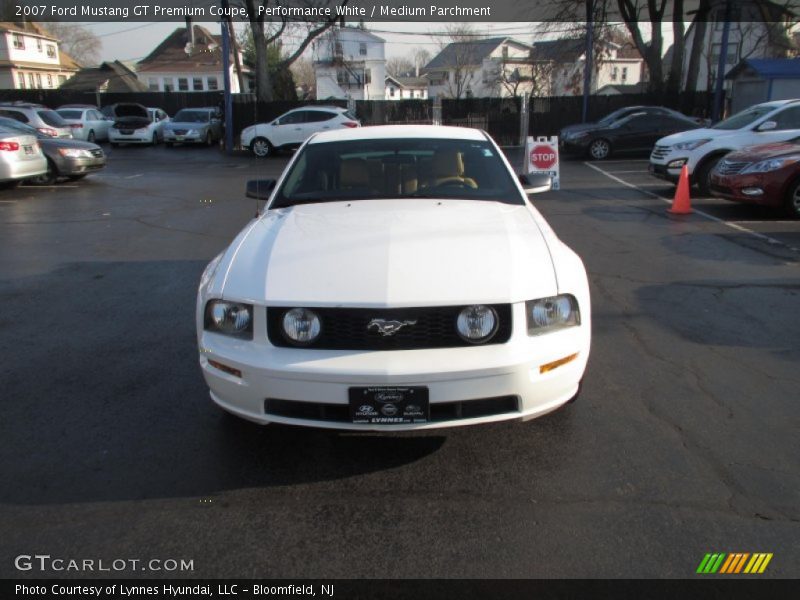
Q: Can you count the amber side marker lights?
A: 2